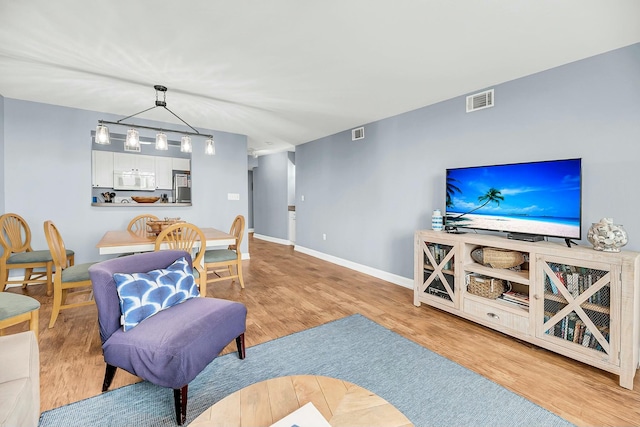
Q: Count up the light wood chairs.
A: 6